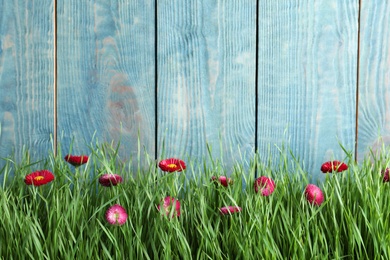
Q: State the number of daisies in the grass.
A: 12